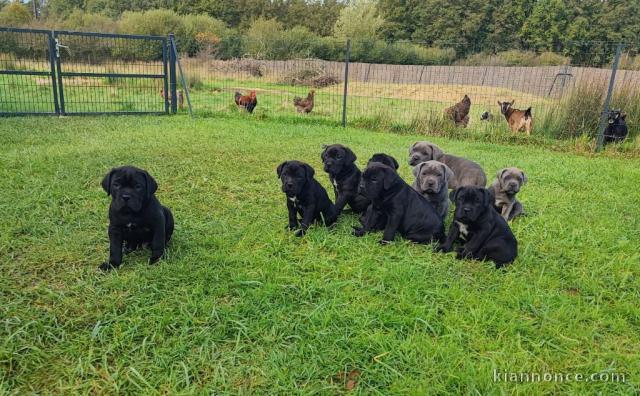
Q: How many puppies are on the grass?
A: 9